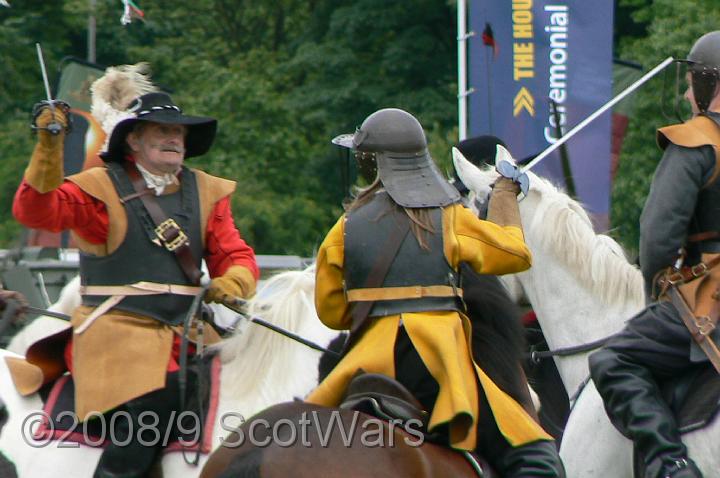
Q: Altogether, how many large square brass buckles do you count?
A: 1